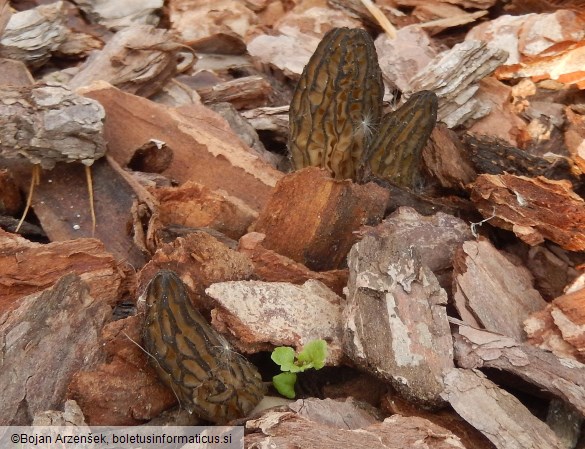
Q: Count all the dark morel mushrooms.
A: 3